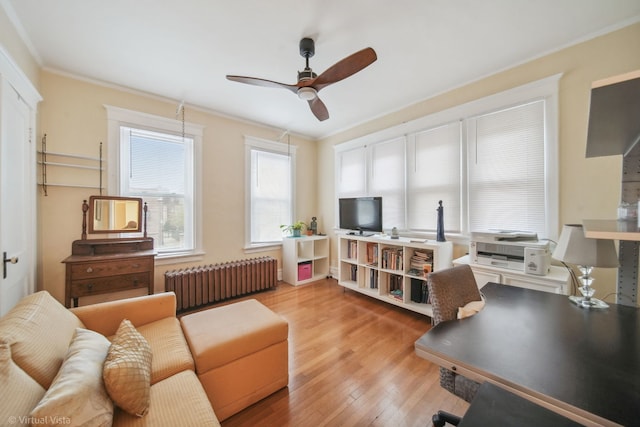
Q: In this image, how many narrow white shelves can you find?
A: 3